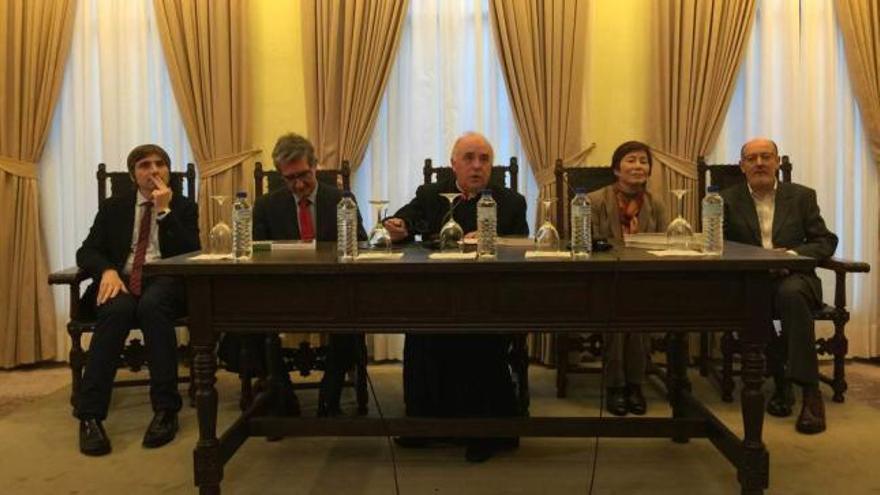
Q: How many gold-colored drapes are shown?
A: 6